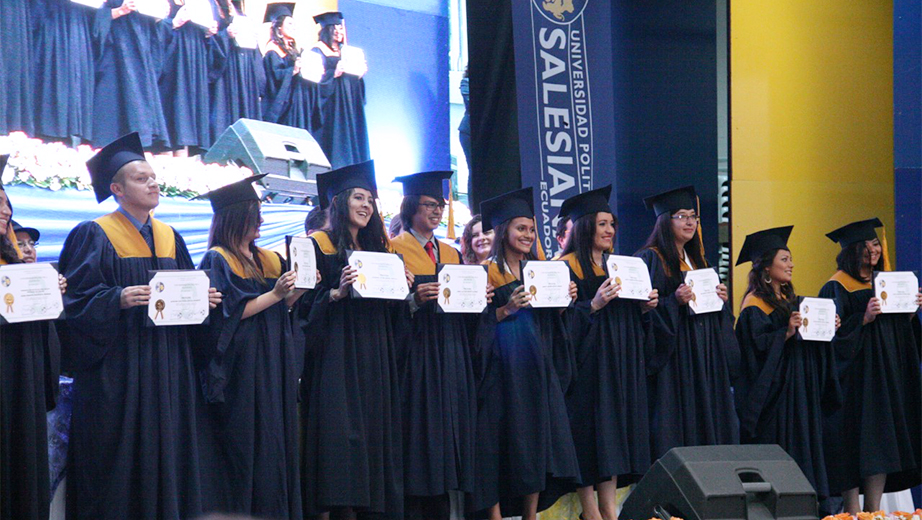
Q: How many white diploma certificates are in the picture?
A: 10